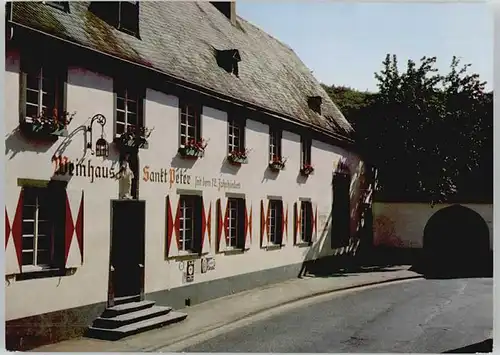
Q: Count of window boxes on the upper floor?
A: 6